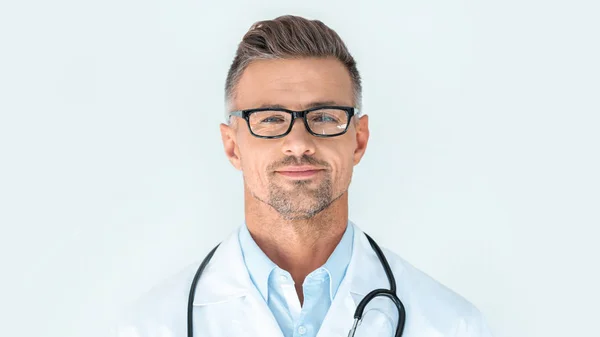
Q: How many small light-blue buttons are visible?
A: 2